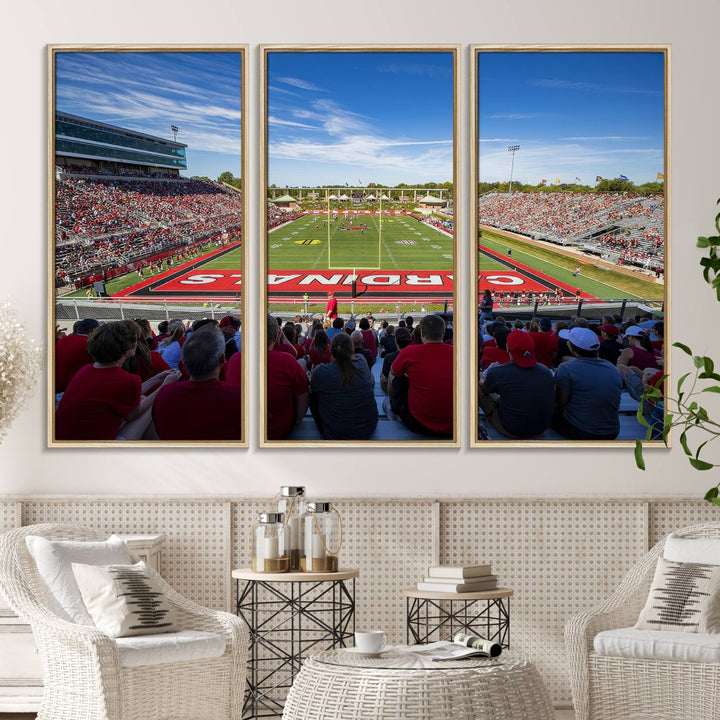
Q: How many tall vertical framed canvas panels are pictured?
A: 3